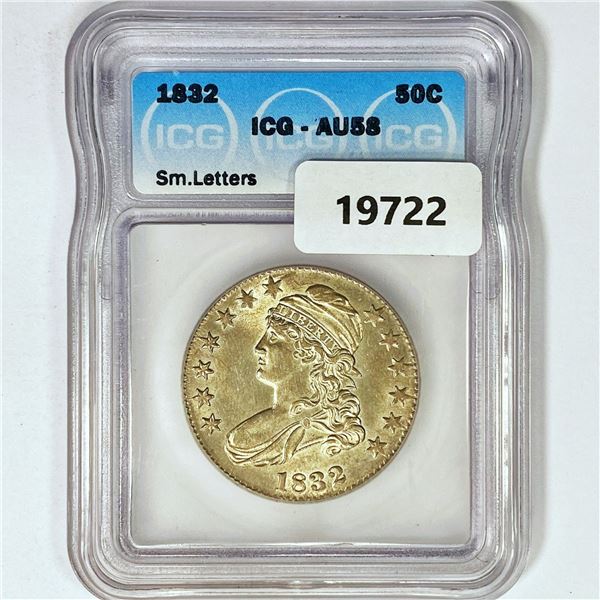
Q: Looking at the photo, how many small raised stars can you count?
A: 13